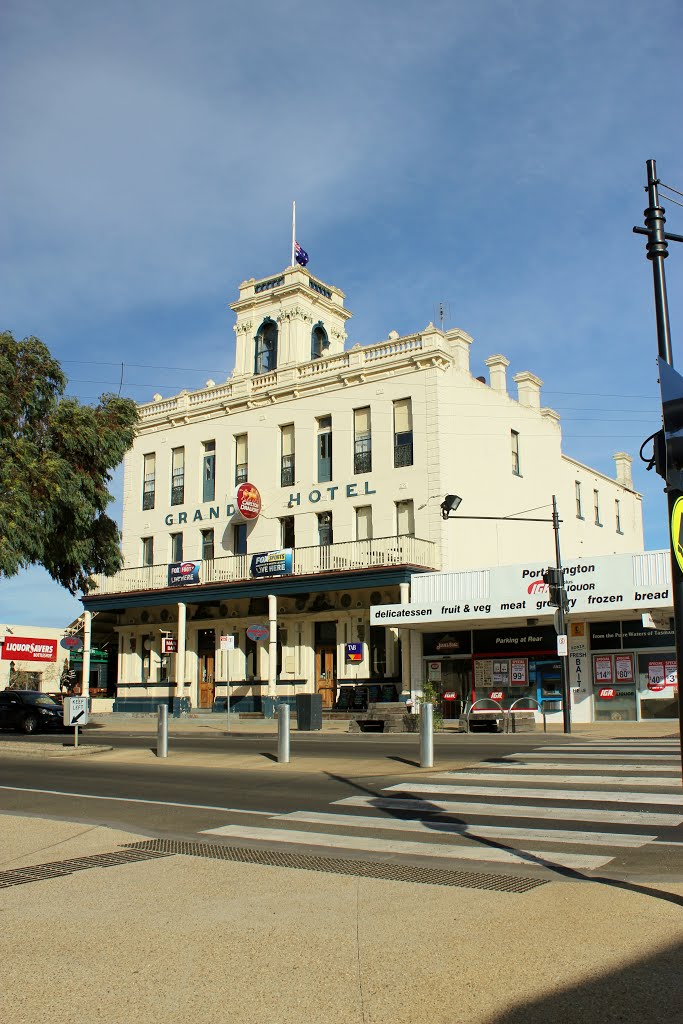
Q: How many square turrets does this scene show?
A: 1